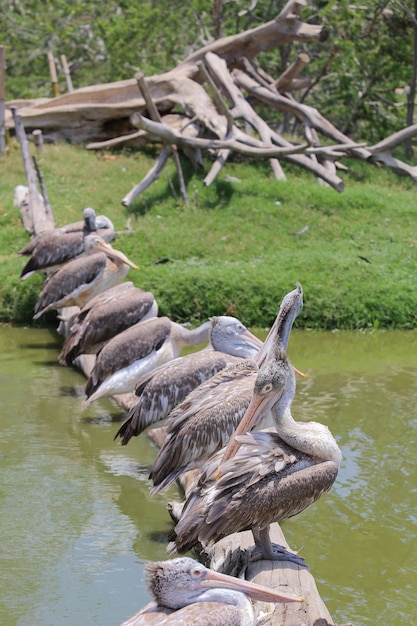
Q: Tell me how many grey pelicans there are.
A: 9